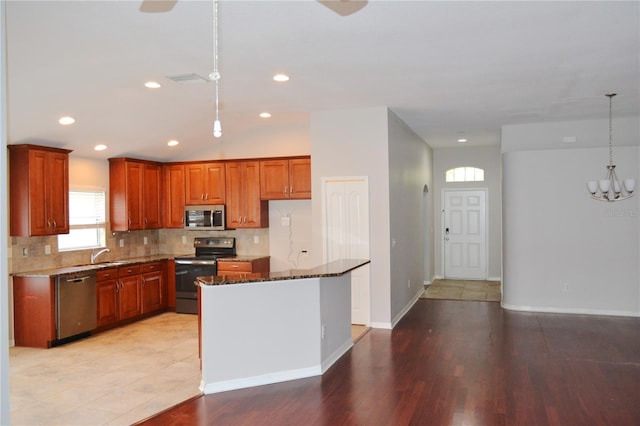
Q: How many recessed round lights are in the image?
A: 7